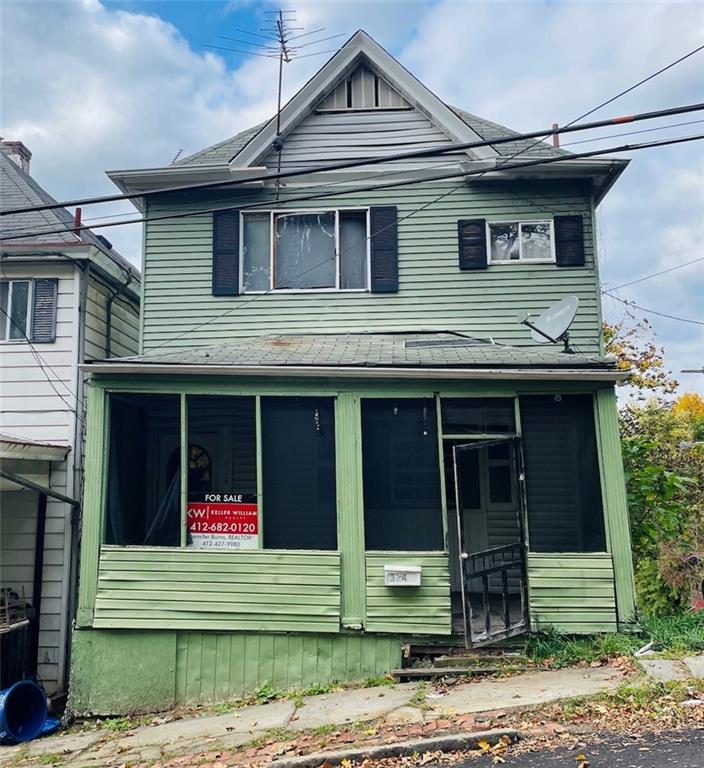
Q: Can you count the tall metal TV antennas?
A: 1